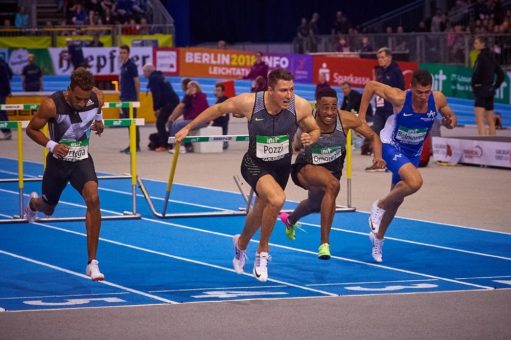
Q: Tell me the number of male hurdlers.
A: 4